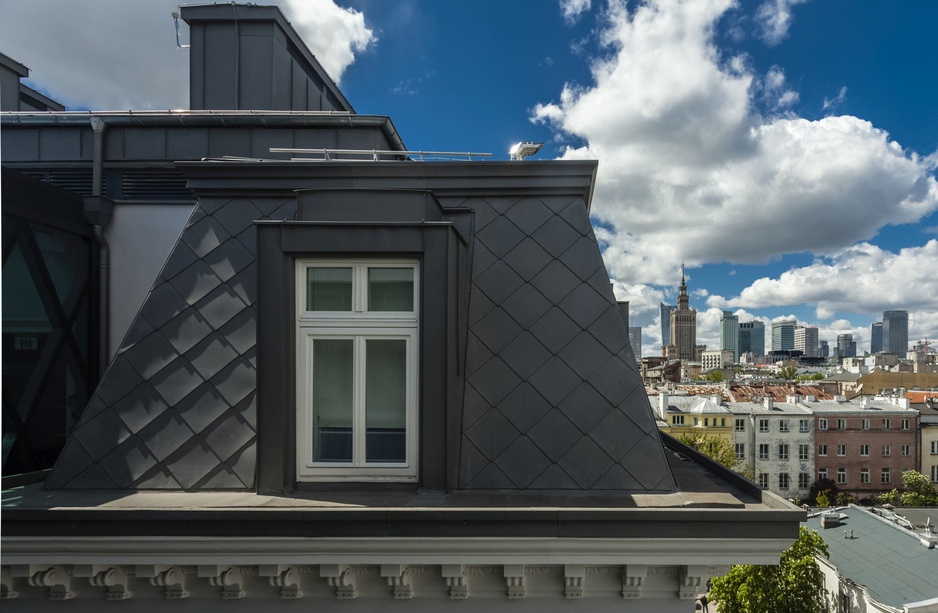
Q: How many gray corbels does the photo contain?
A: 13